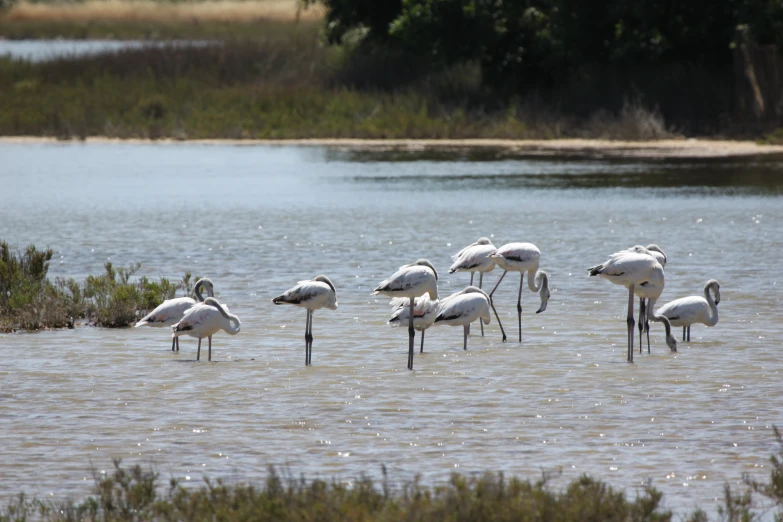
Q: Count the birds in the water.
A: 12